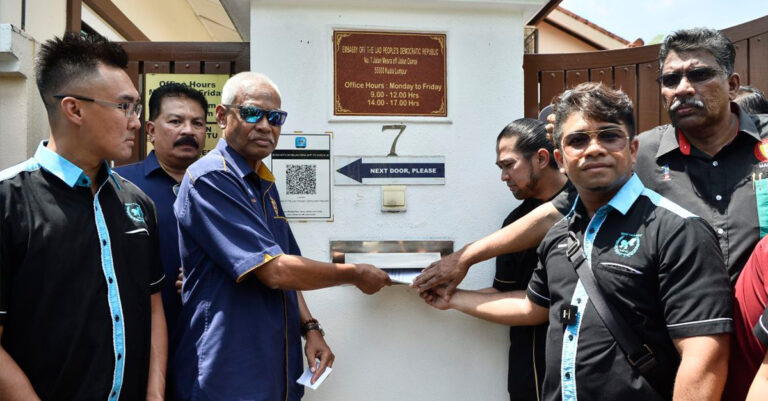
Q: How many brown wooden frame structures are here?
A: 2